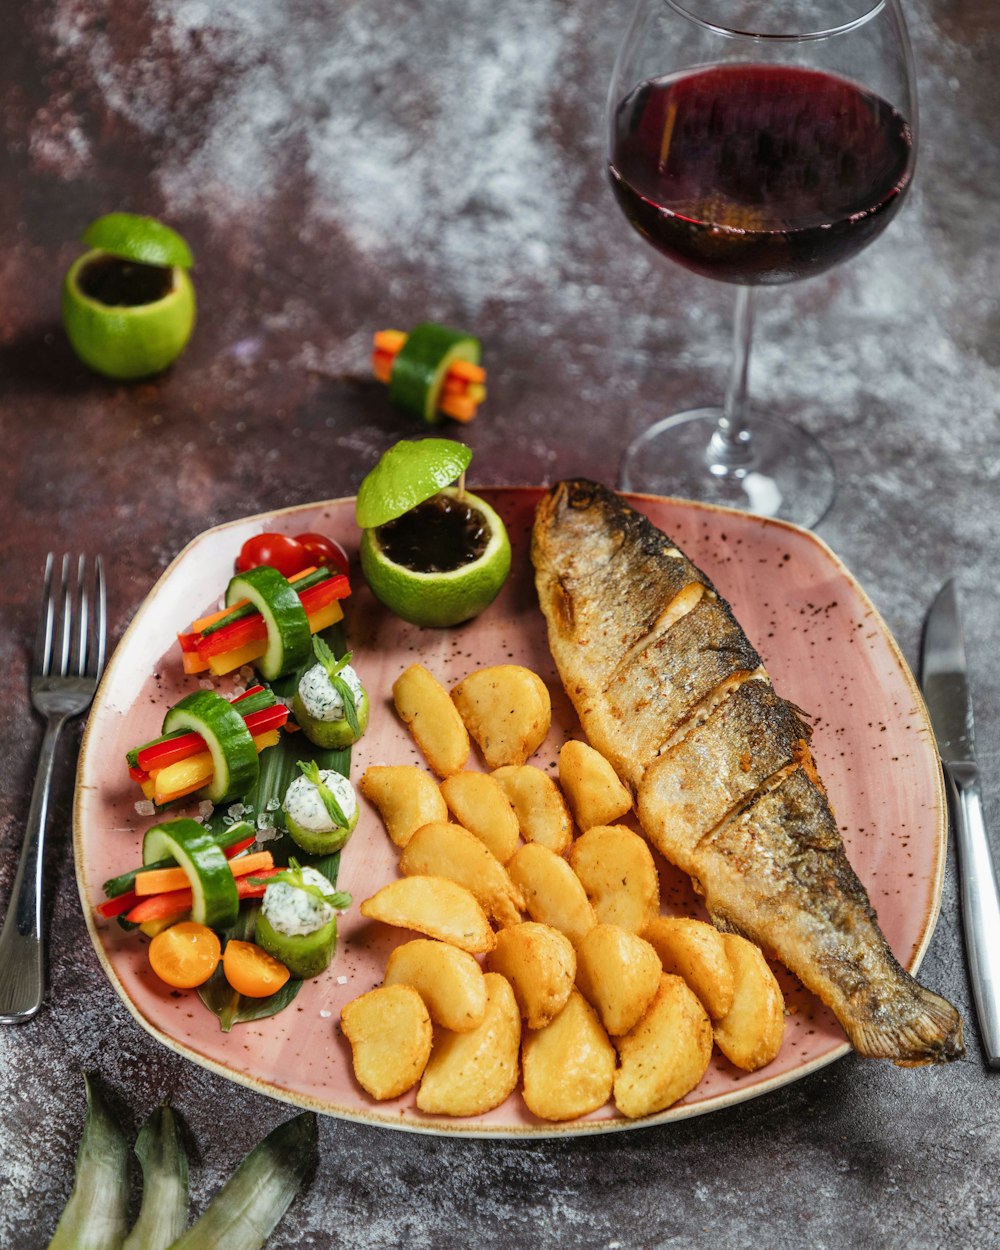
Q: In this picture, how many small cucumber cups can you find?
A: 3